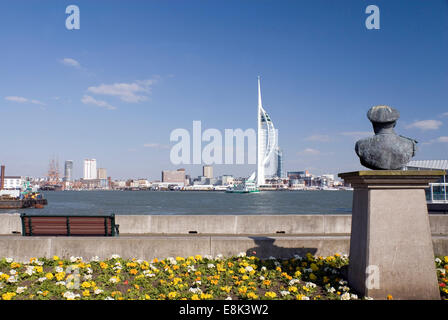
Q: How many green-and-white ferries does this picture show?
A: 1